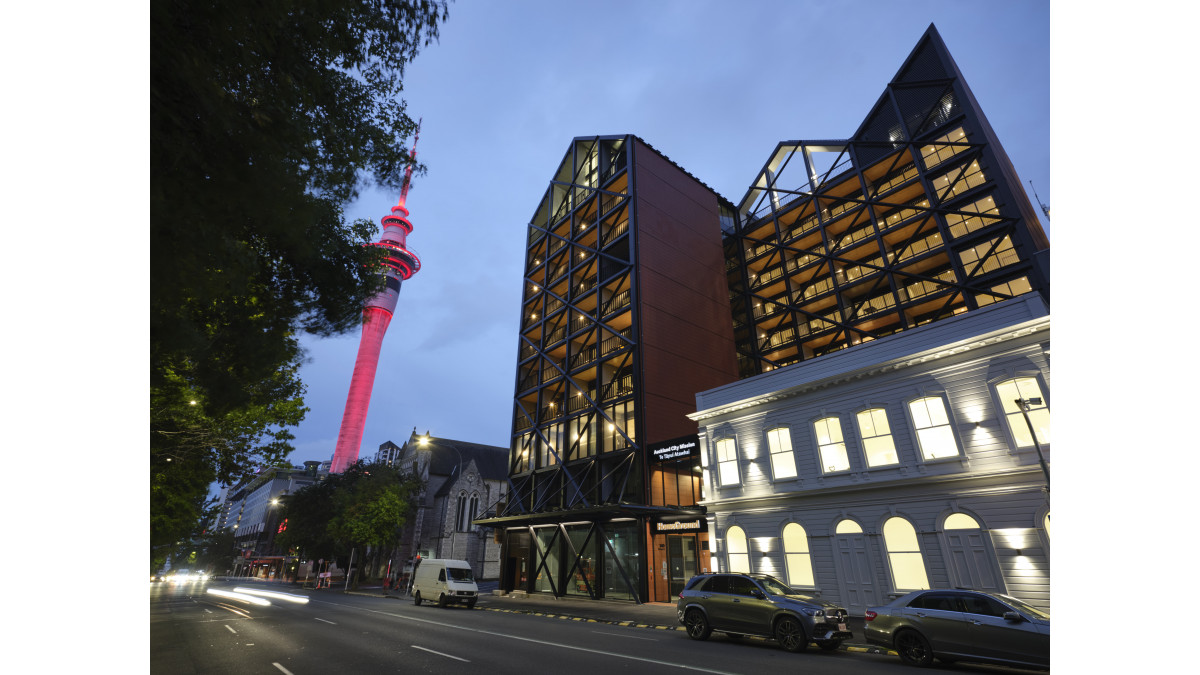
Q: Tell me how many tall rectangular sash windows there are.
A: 6